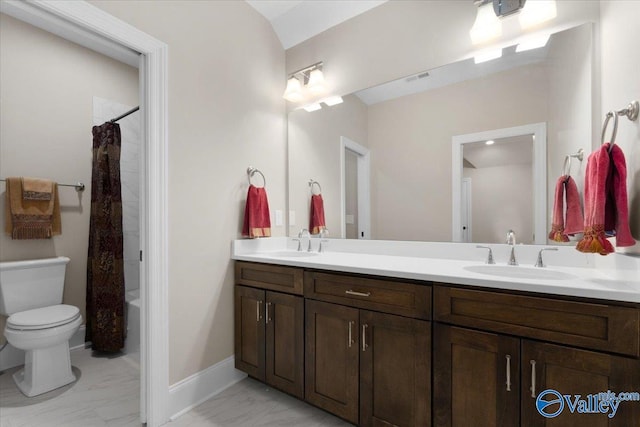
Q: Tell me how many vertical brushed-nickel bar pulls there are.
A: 6